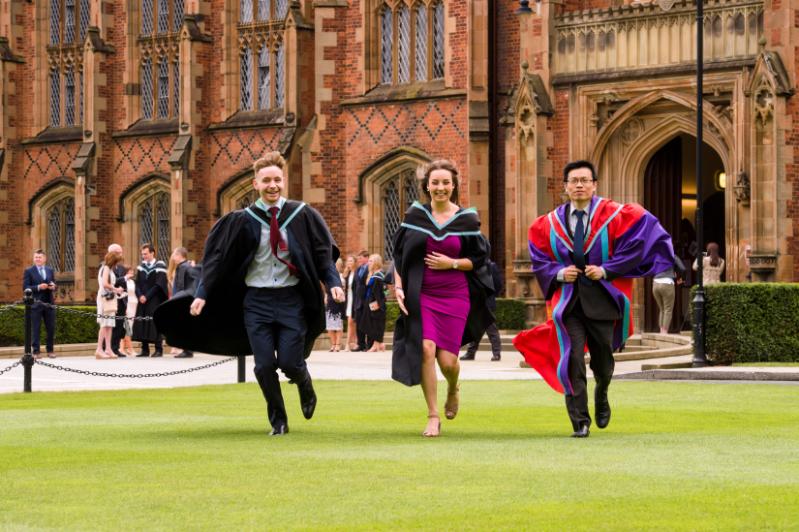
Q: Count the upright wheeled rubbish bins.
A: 0